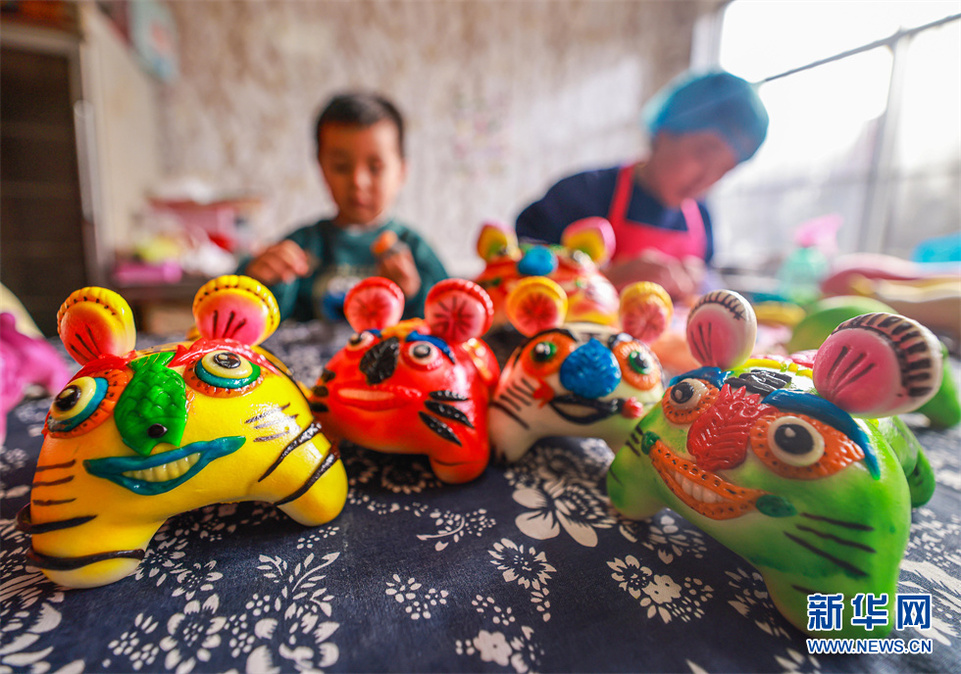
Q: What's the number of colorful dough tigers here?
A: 5